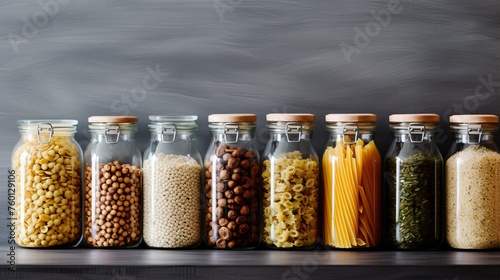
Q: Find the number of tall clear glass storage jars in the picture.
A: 8